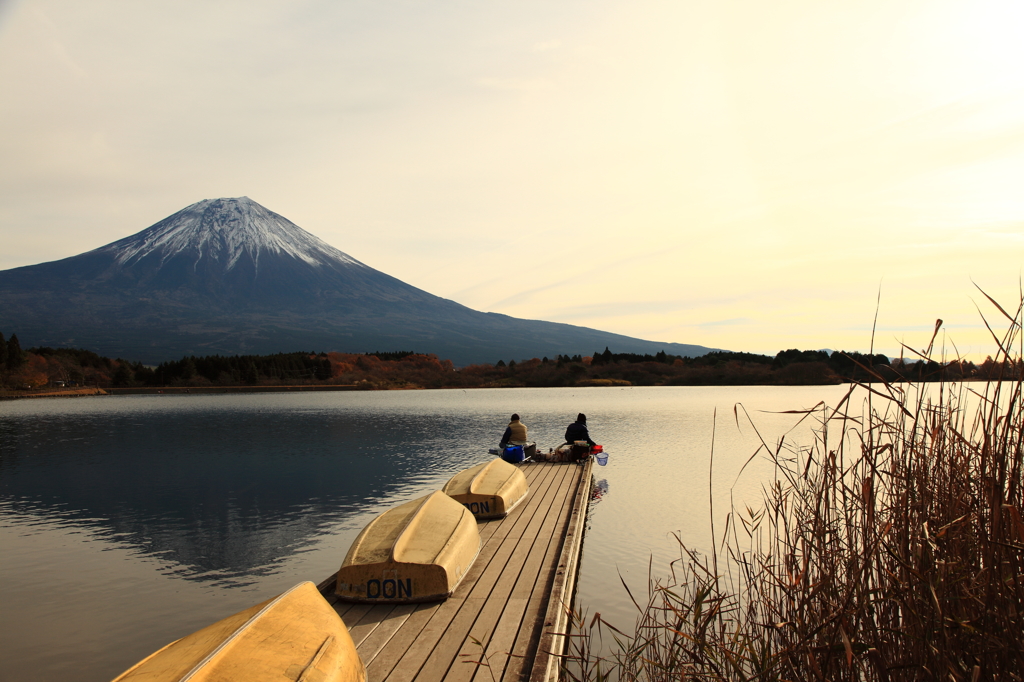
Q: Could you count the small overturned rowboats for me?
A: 3